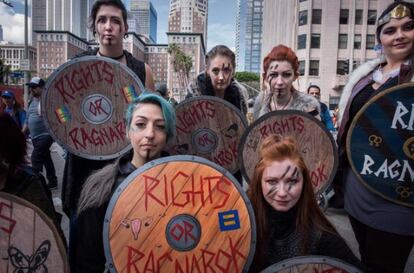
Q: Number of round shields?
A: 7